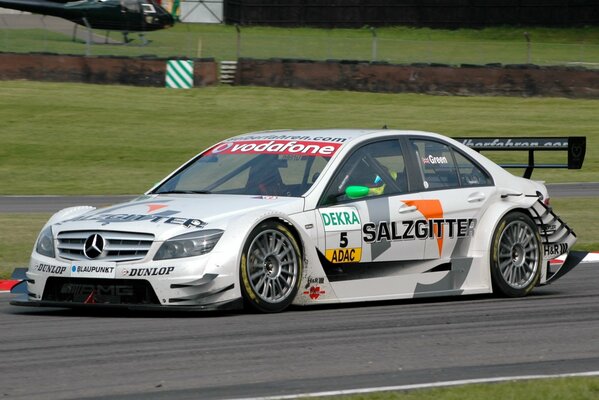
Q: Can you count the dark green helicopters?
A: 1